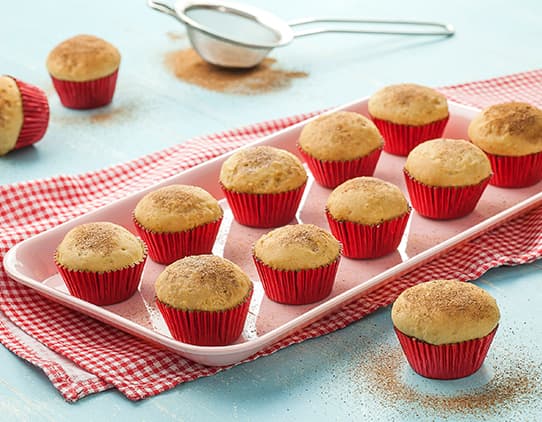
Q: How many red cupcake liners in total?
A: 13